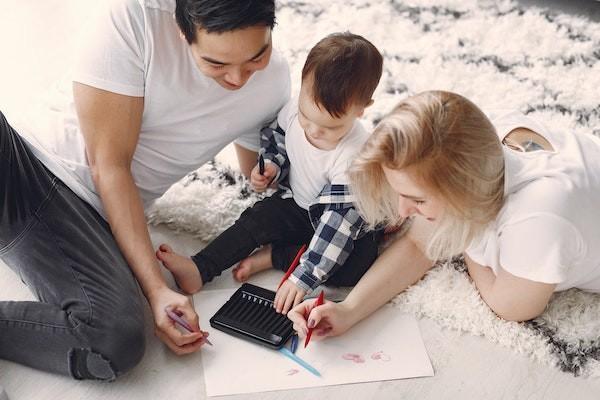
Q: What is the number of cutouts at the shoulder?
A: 1